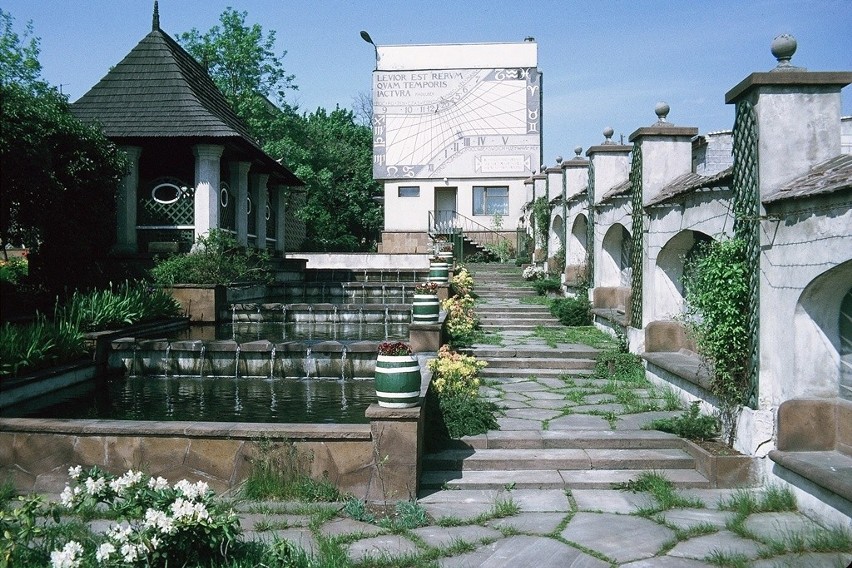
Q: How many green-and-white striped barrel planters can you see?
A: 4